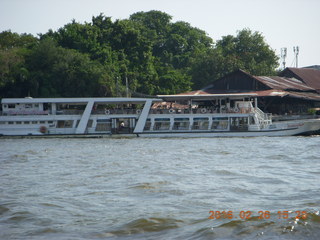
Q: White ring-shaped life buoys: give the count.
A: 5